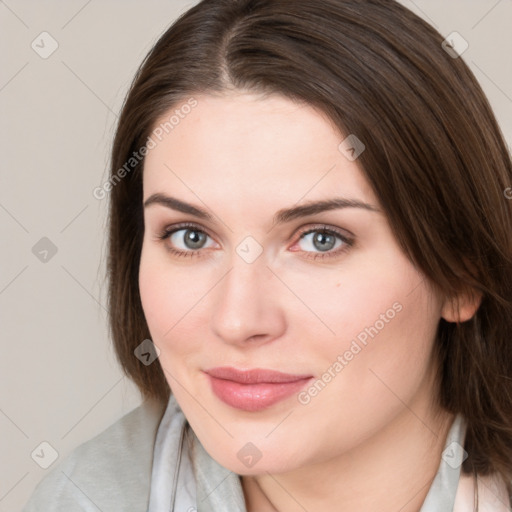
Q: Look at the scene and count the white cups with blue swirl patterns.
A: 0